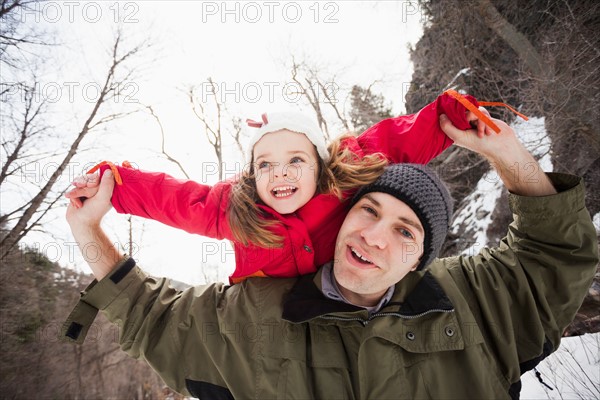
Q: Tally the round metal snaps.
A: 2